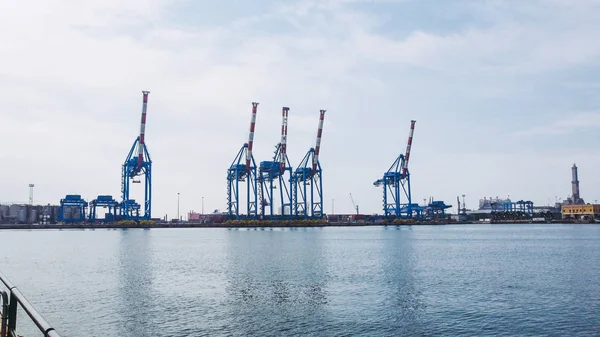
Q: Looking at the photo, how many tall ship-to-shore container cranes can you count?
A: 5